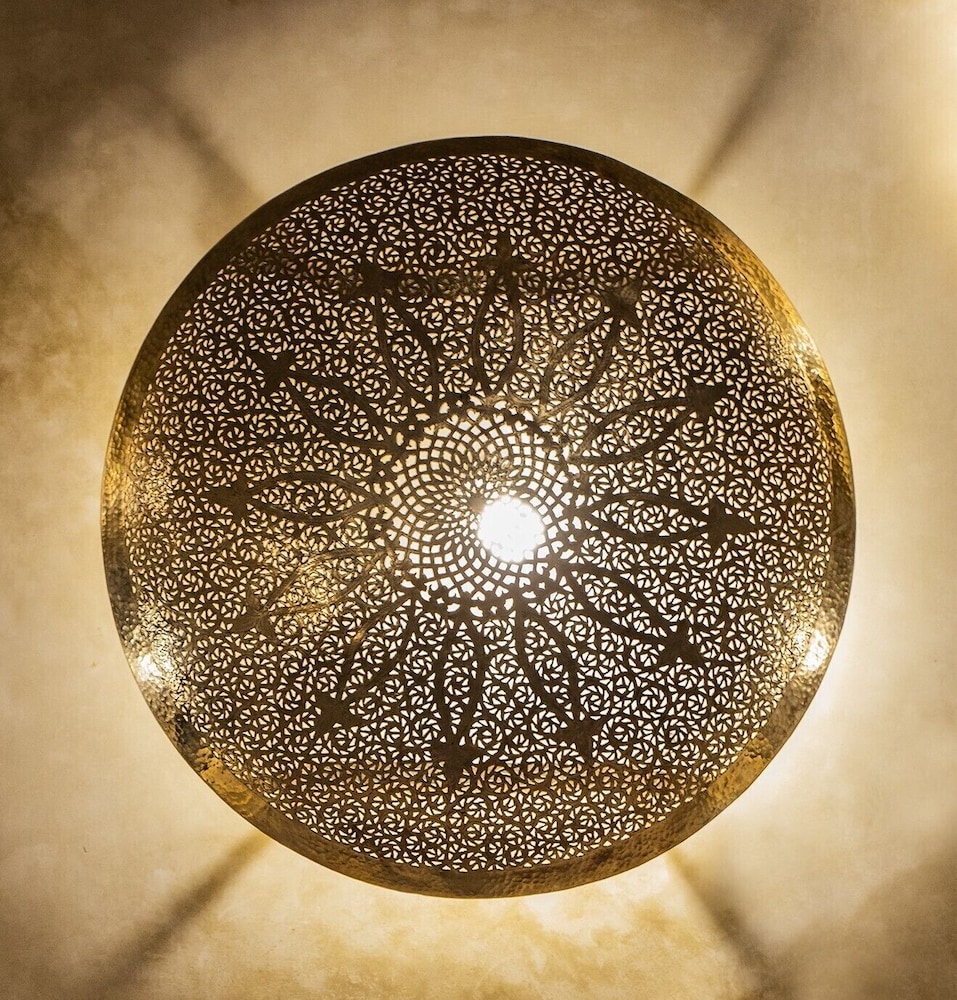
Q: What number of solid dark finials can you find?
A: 12